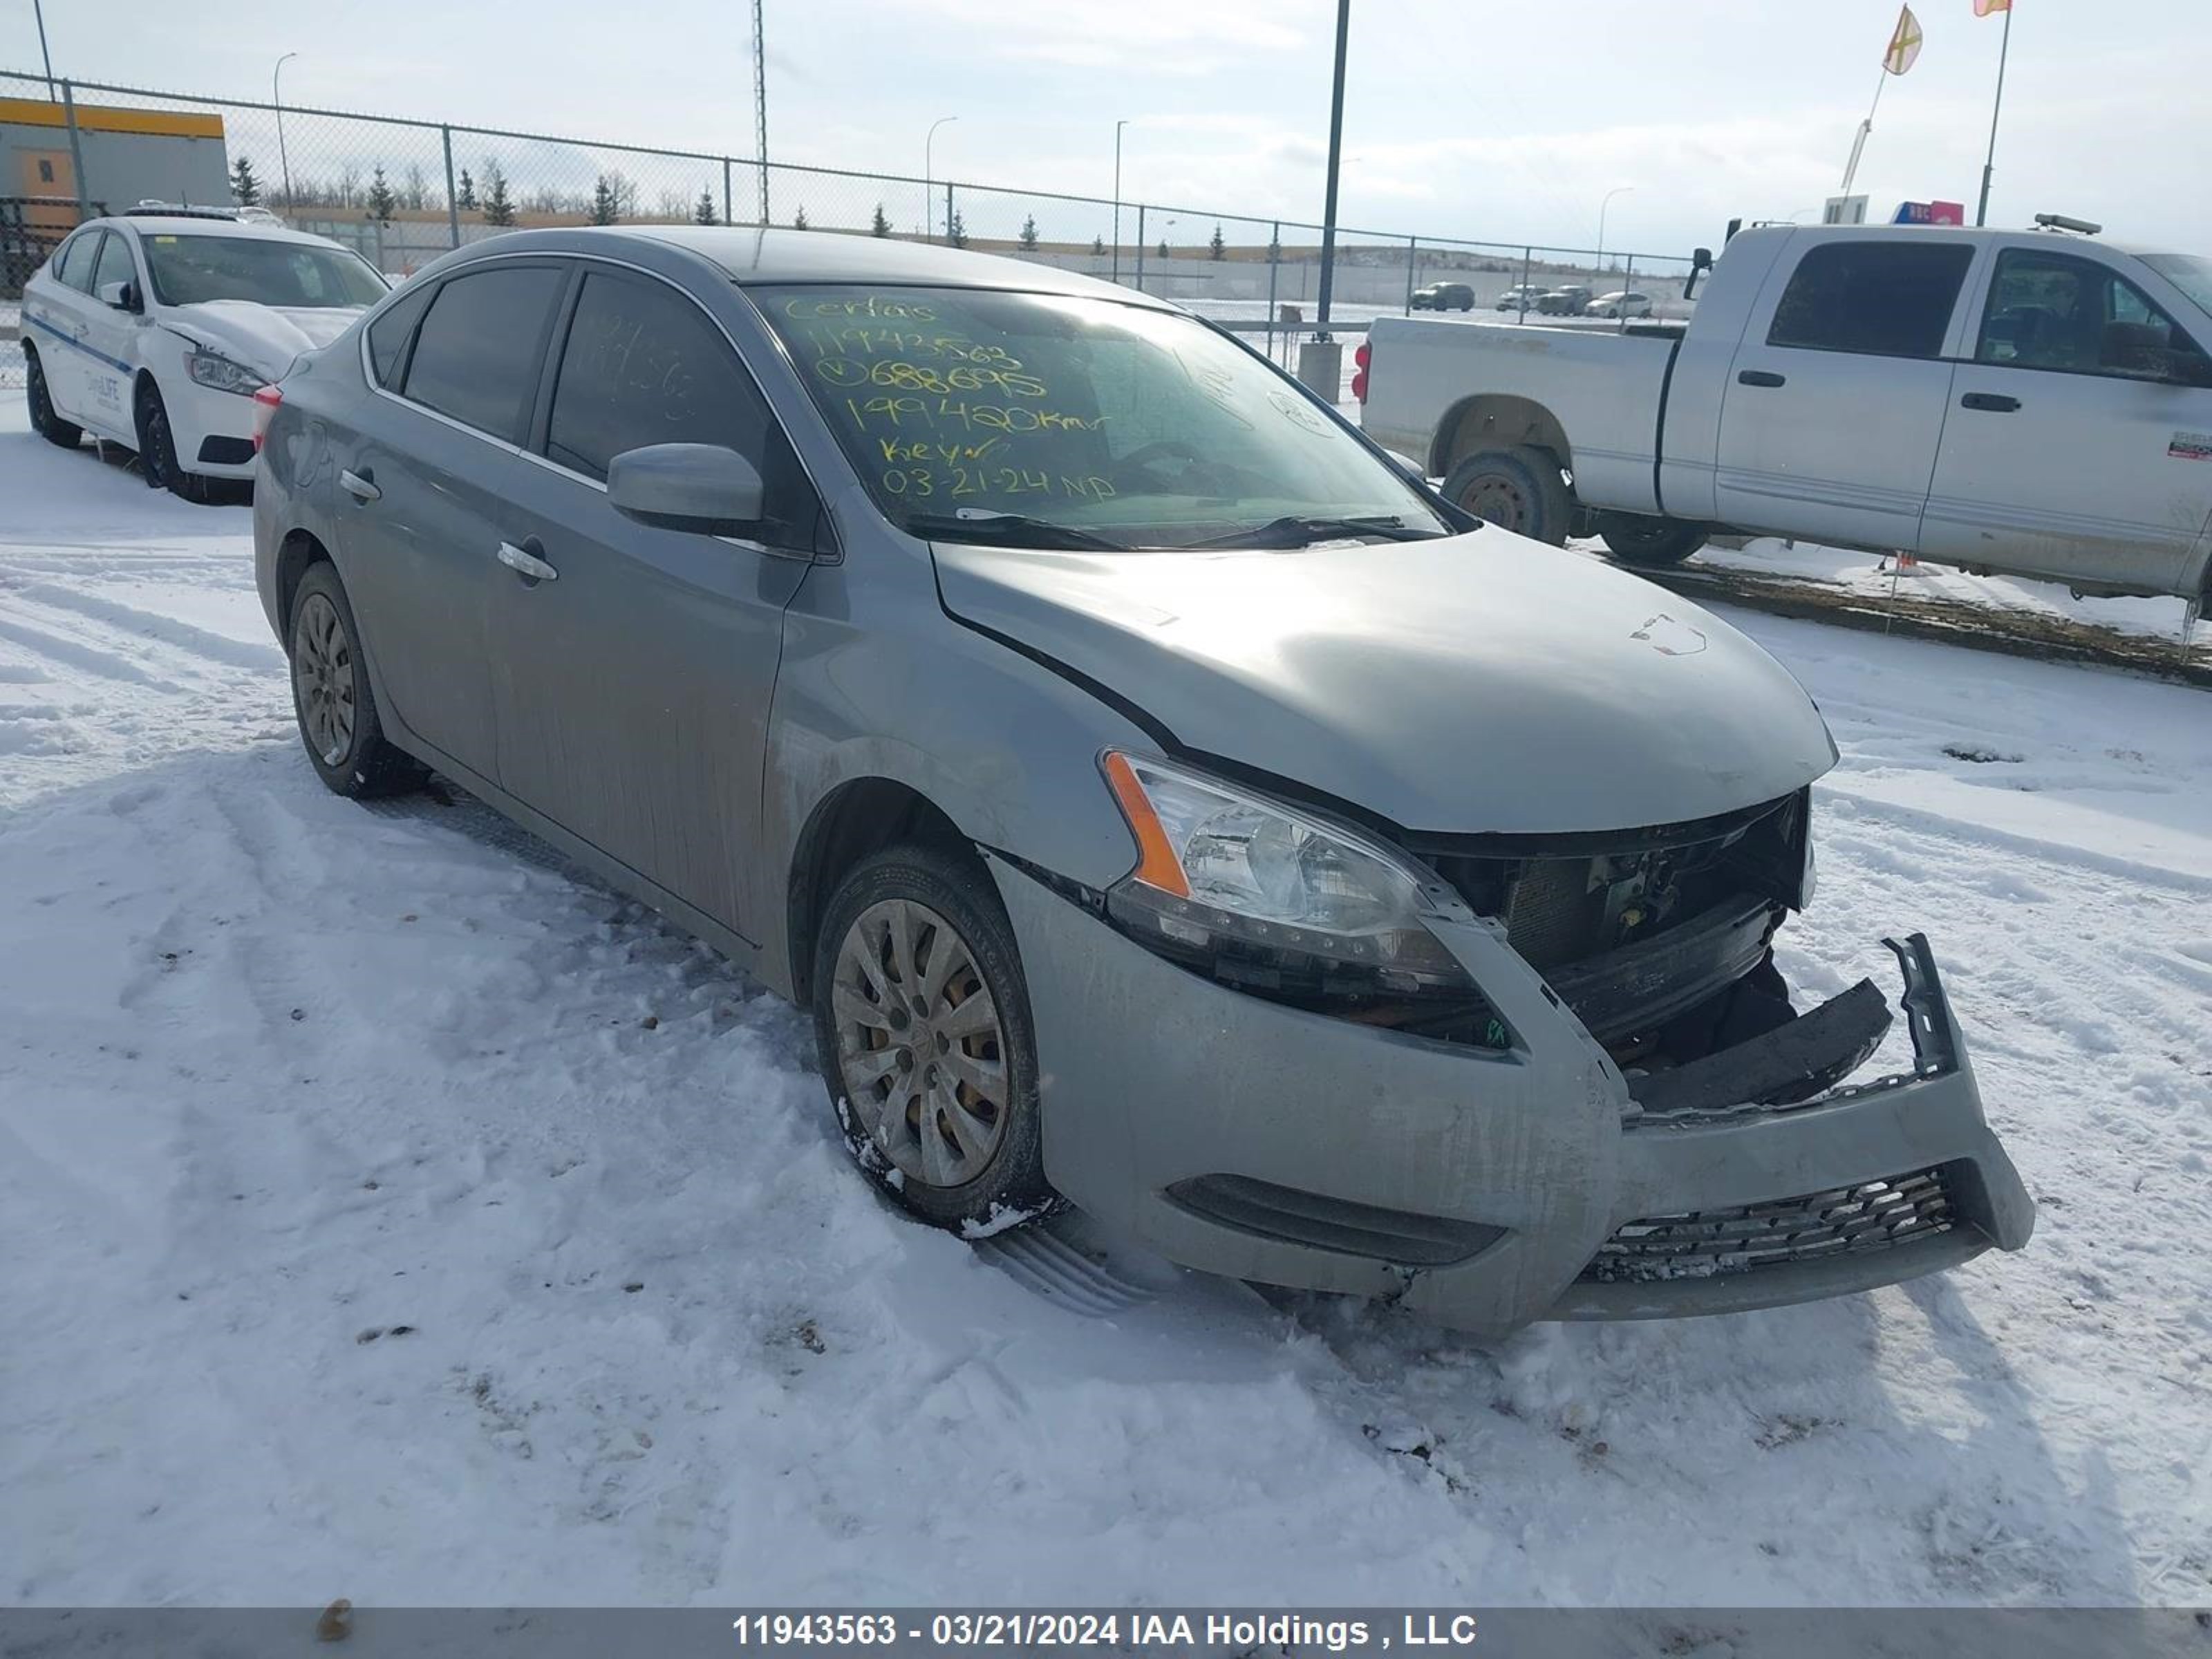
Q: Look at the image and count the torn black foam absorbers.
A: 1